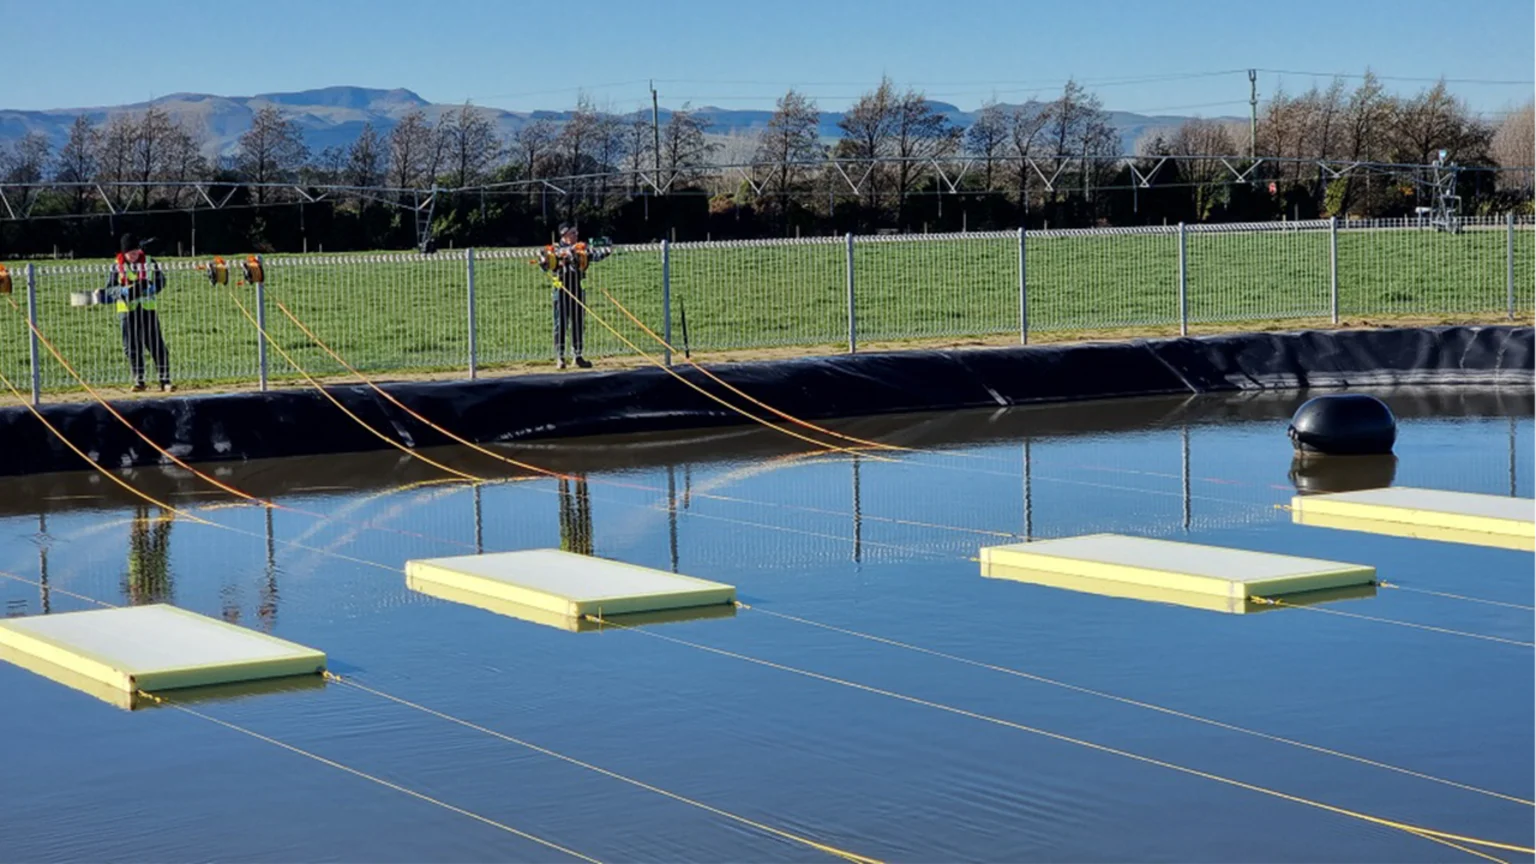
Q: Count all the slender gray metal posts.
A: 9